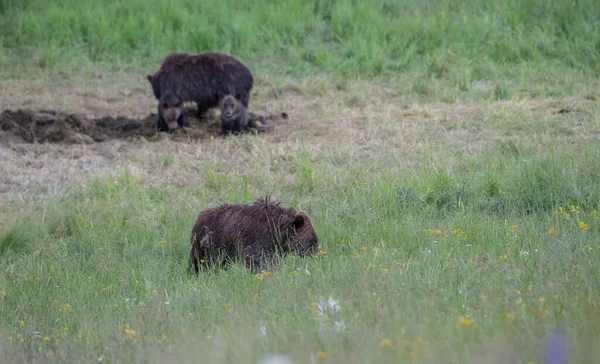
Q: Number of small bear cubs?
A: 2